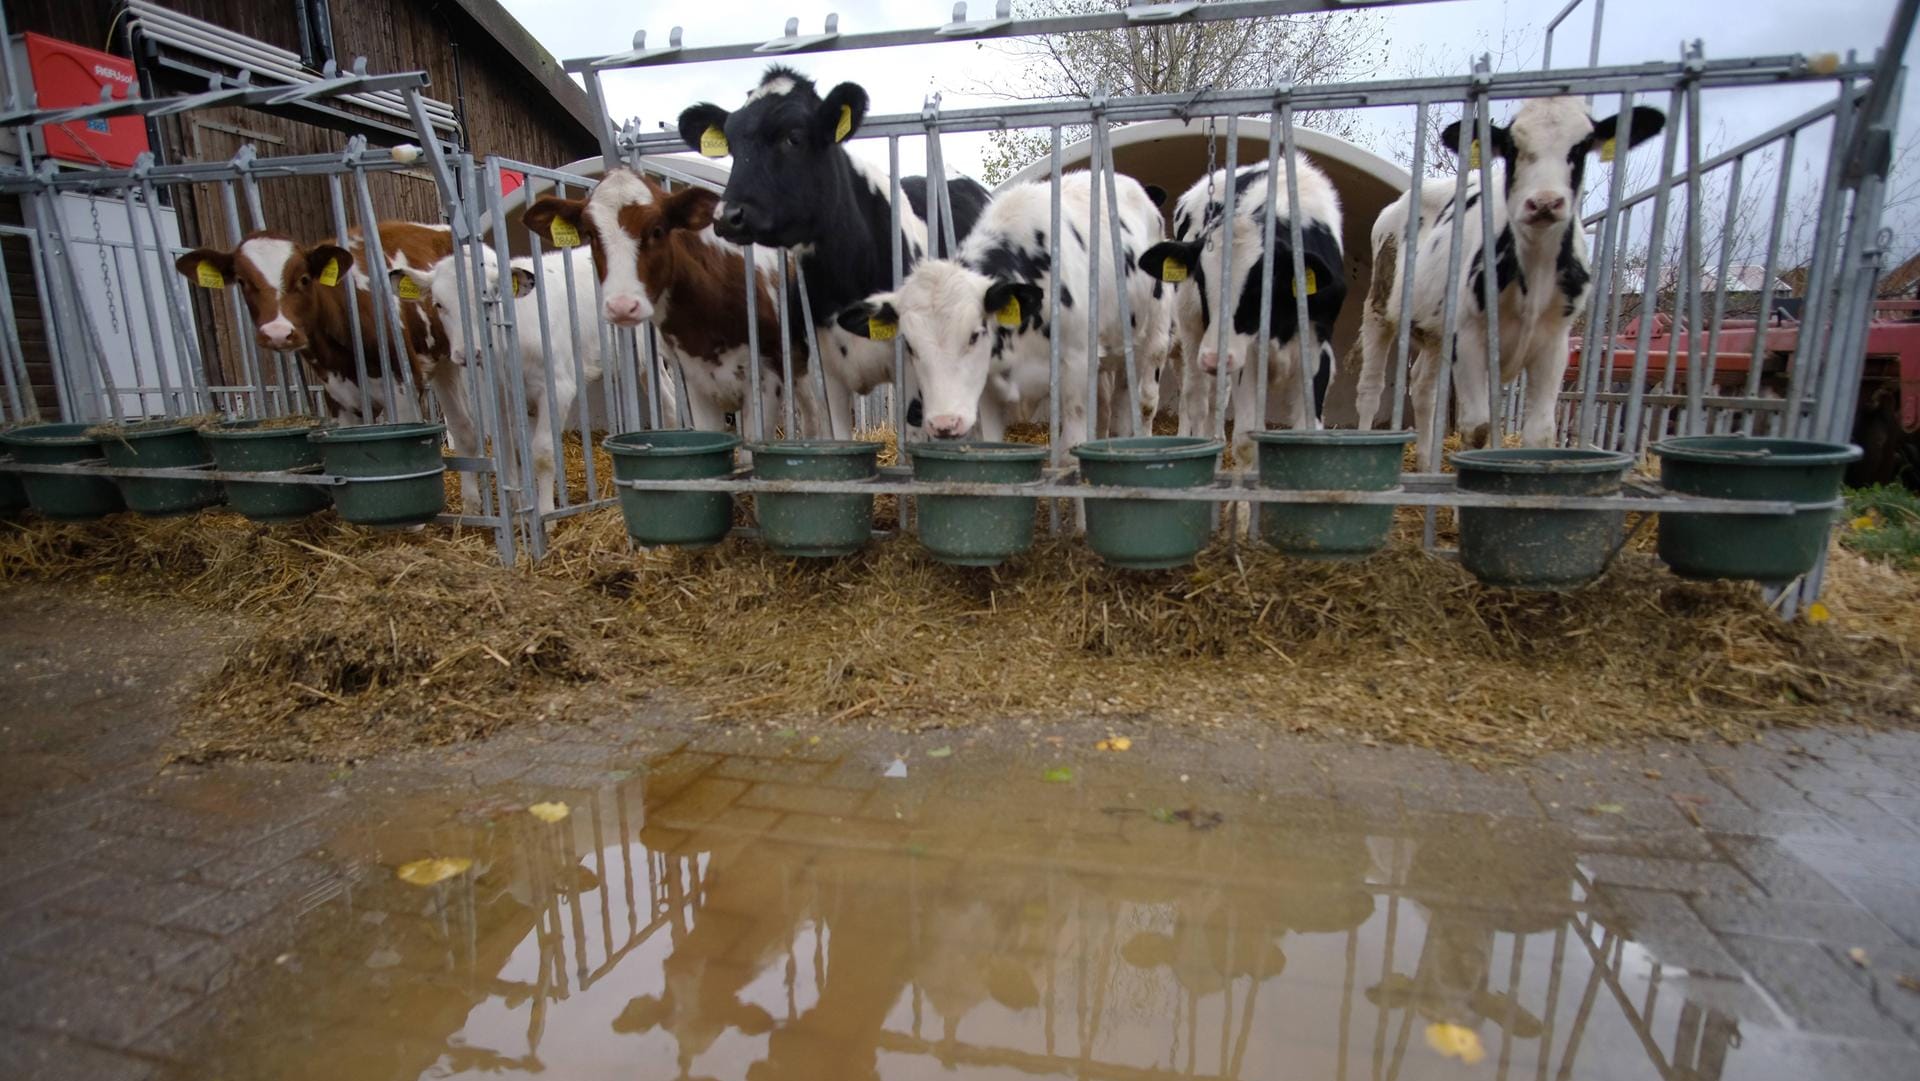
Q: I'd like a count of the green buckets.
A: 12